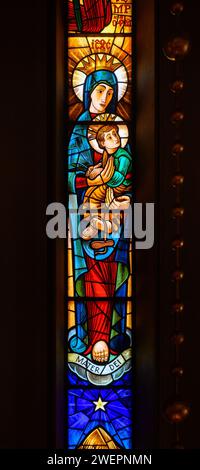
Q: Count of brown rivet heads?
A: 13